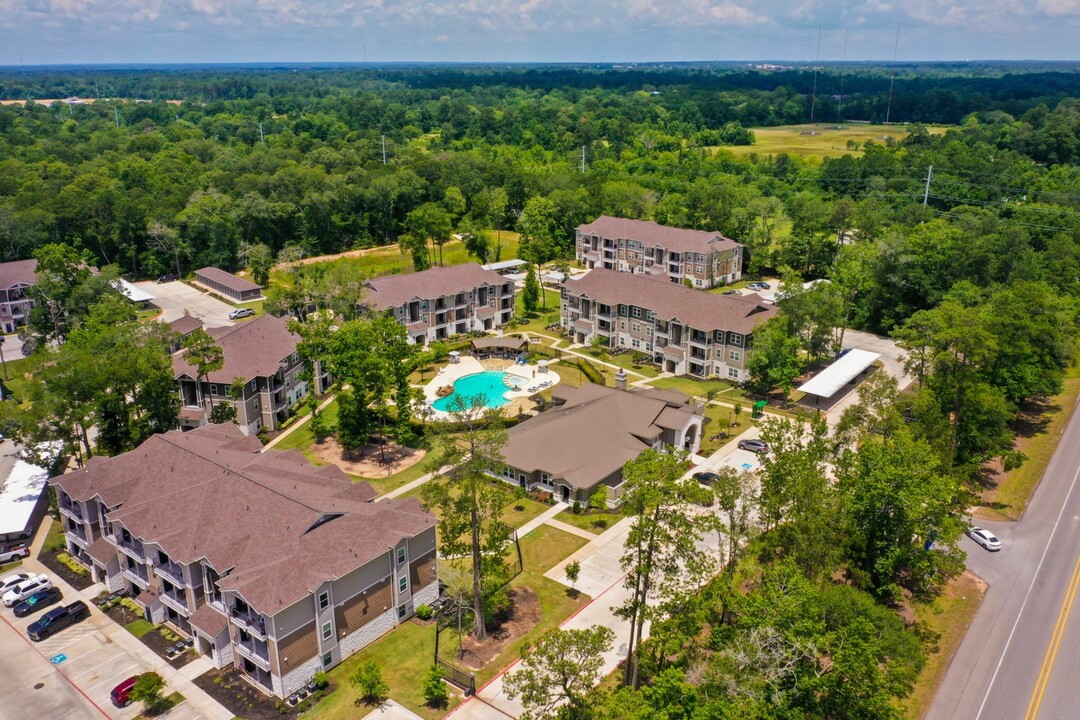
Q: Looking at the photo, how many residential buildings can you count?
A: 6